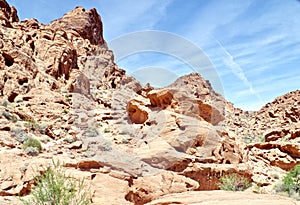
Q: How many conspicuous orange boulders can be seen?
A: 3